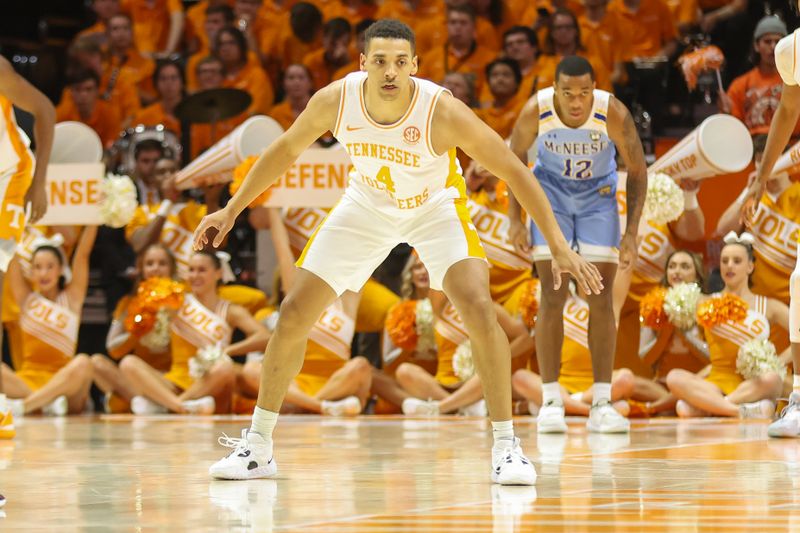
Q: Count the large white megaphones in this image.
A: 4